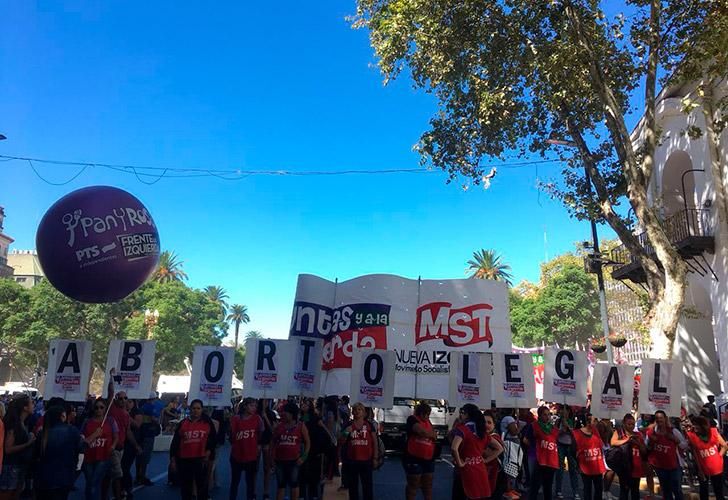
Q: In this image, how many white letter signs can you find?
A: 11